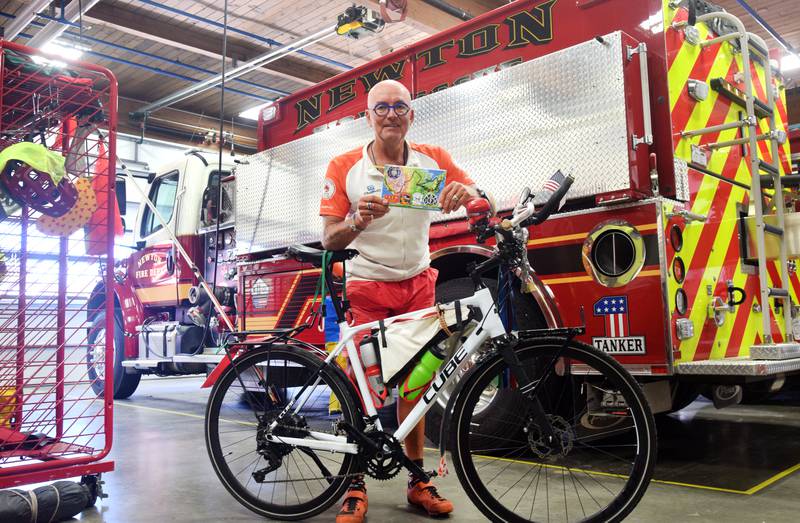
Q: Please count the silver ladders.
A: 1